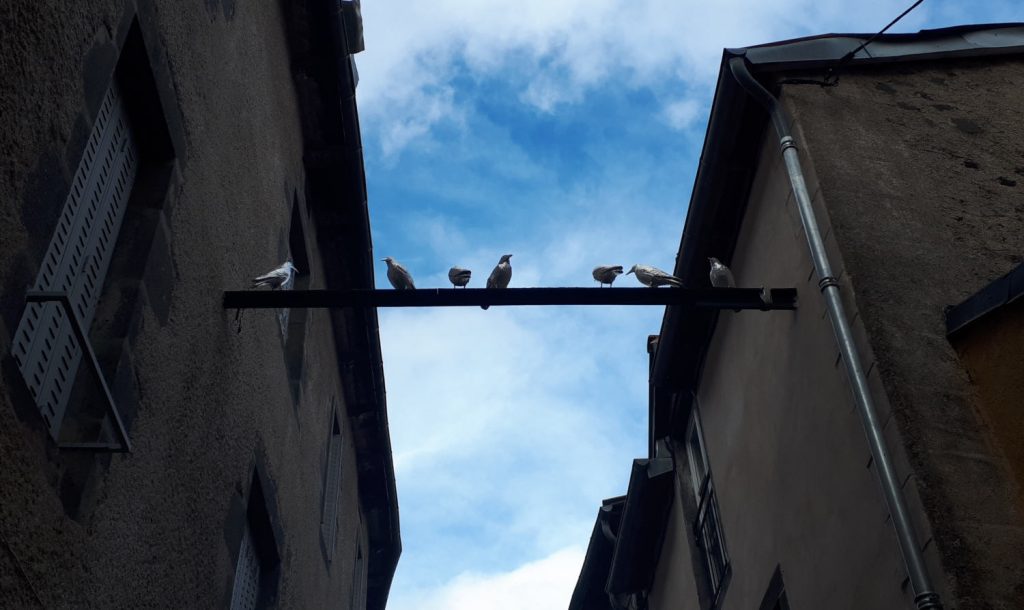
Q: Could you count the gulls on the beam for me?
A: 7